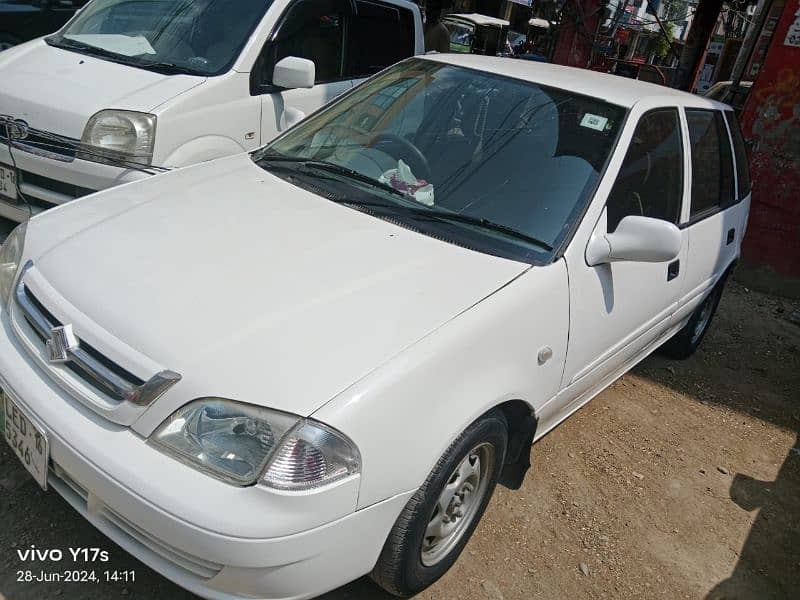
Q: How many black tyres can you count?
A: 2